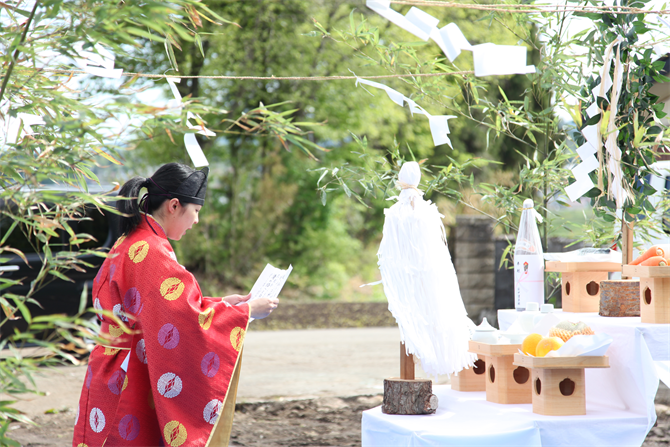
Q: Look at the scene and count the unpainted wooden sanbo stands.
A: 5